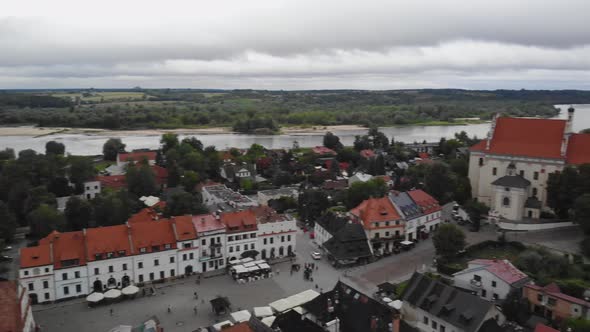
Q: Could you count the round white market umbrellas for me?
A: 3